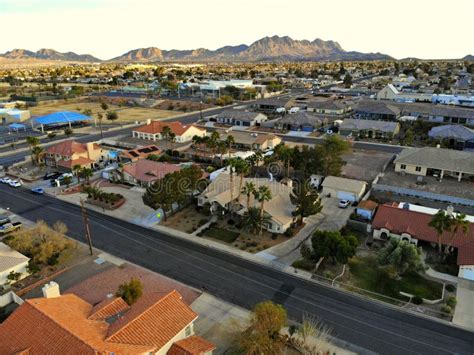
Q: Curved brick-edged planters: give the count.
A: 1